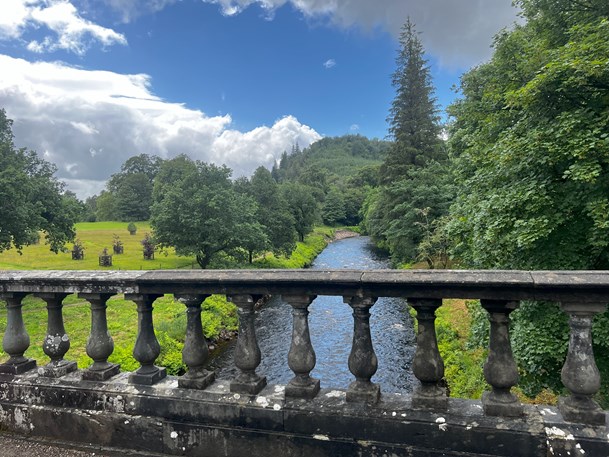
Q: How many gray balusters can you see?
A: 11